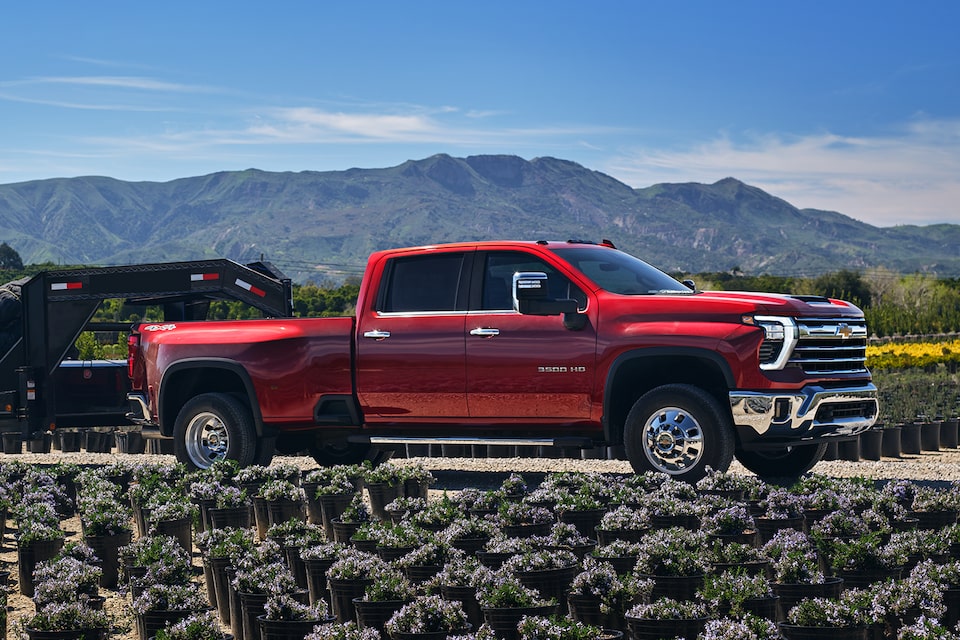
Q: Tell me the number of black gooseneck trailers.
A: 1